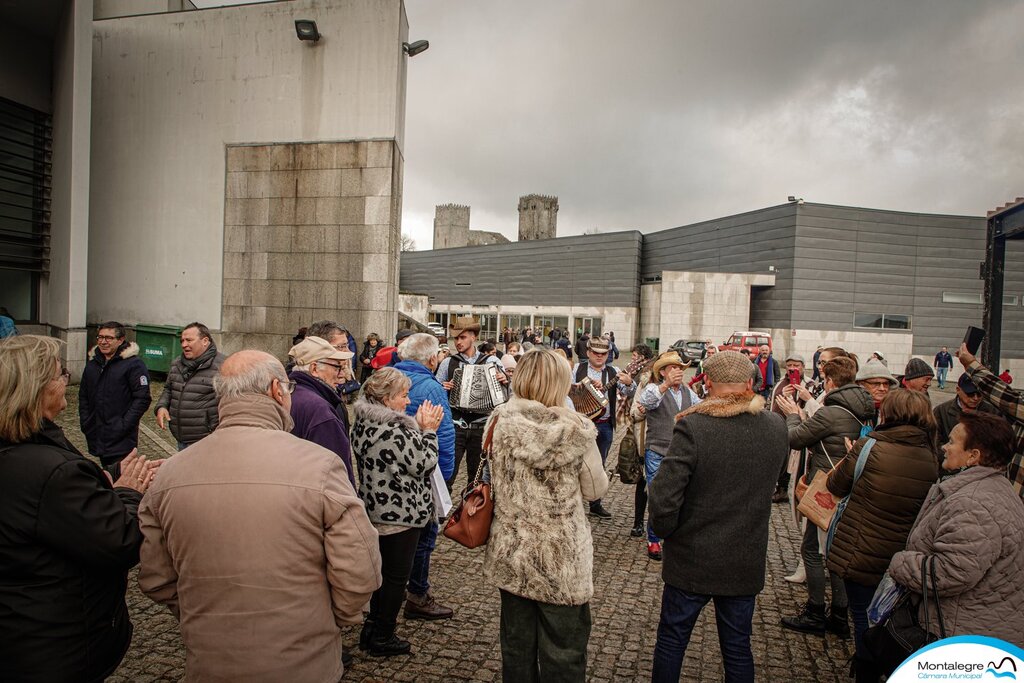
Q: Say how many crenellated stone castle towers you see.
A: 2